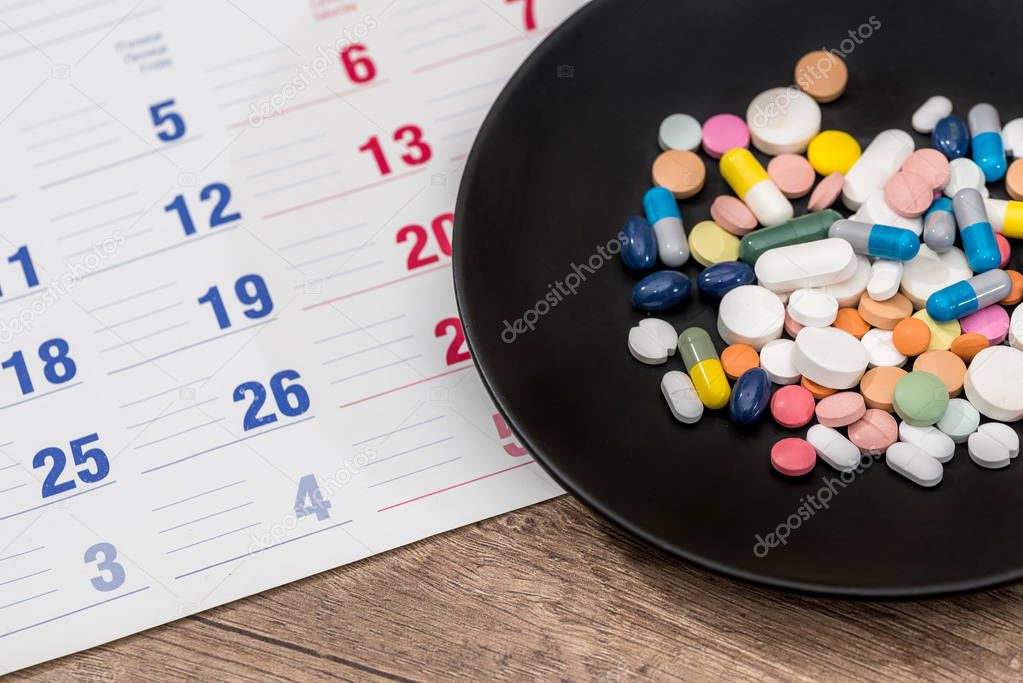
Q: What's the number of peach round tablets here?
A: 6